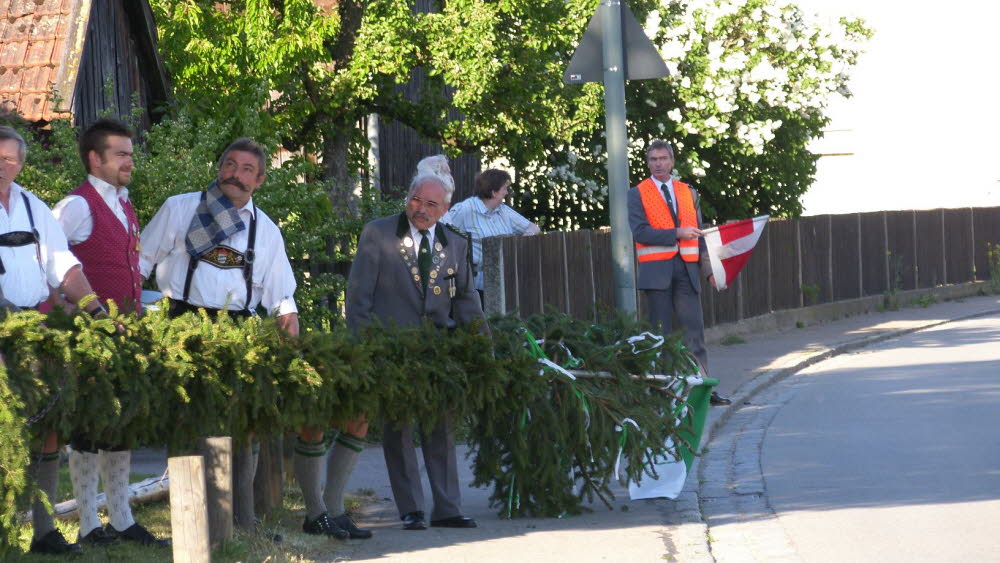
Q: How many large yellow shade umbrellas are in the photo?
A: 0